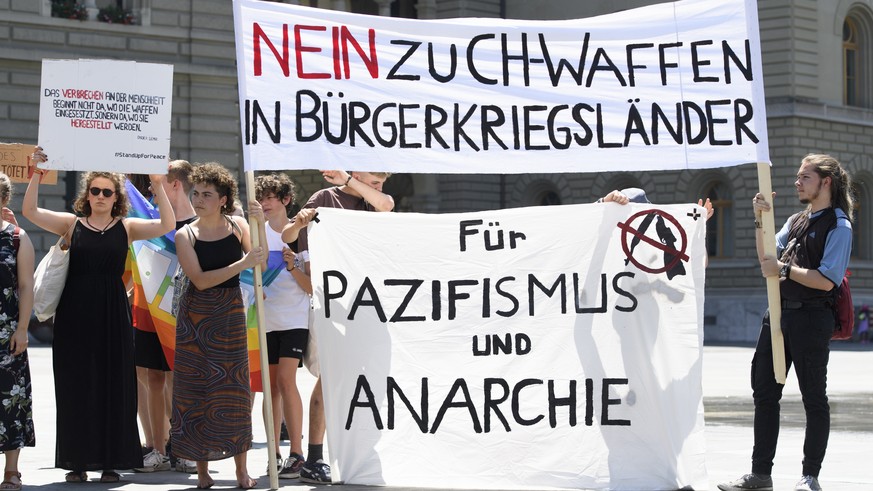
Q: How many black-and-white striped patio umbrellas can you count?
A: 0